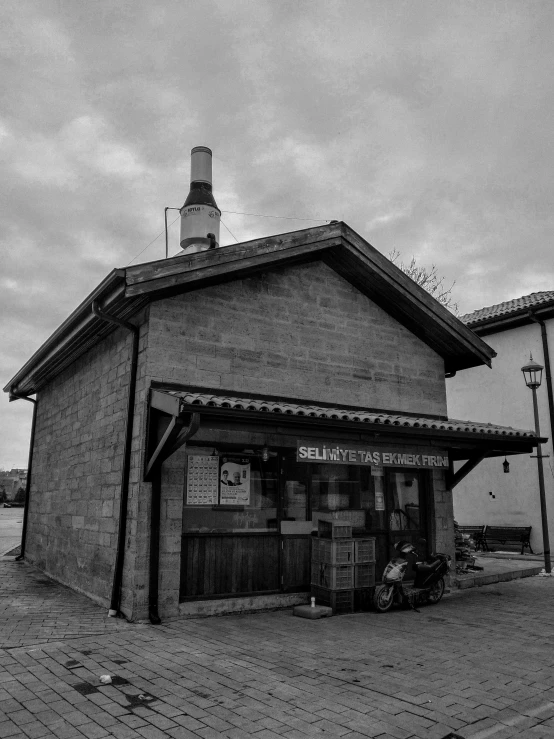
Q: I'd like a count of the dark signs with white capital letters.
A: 1